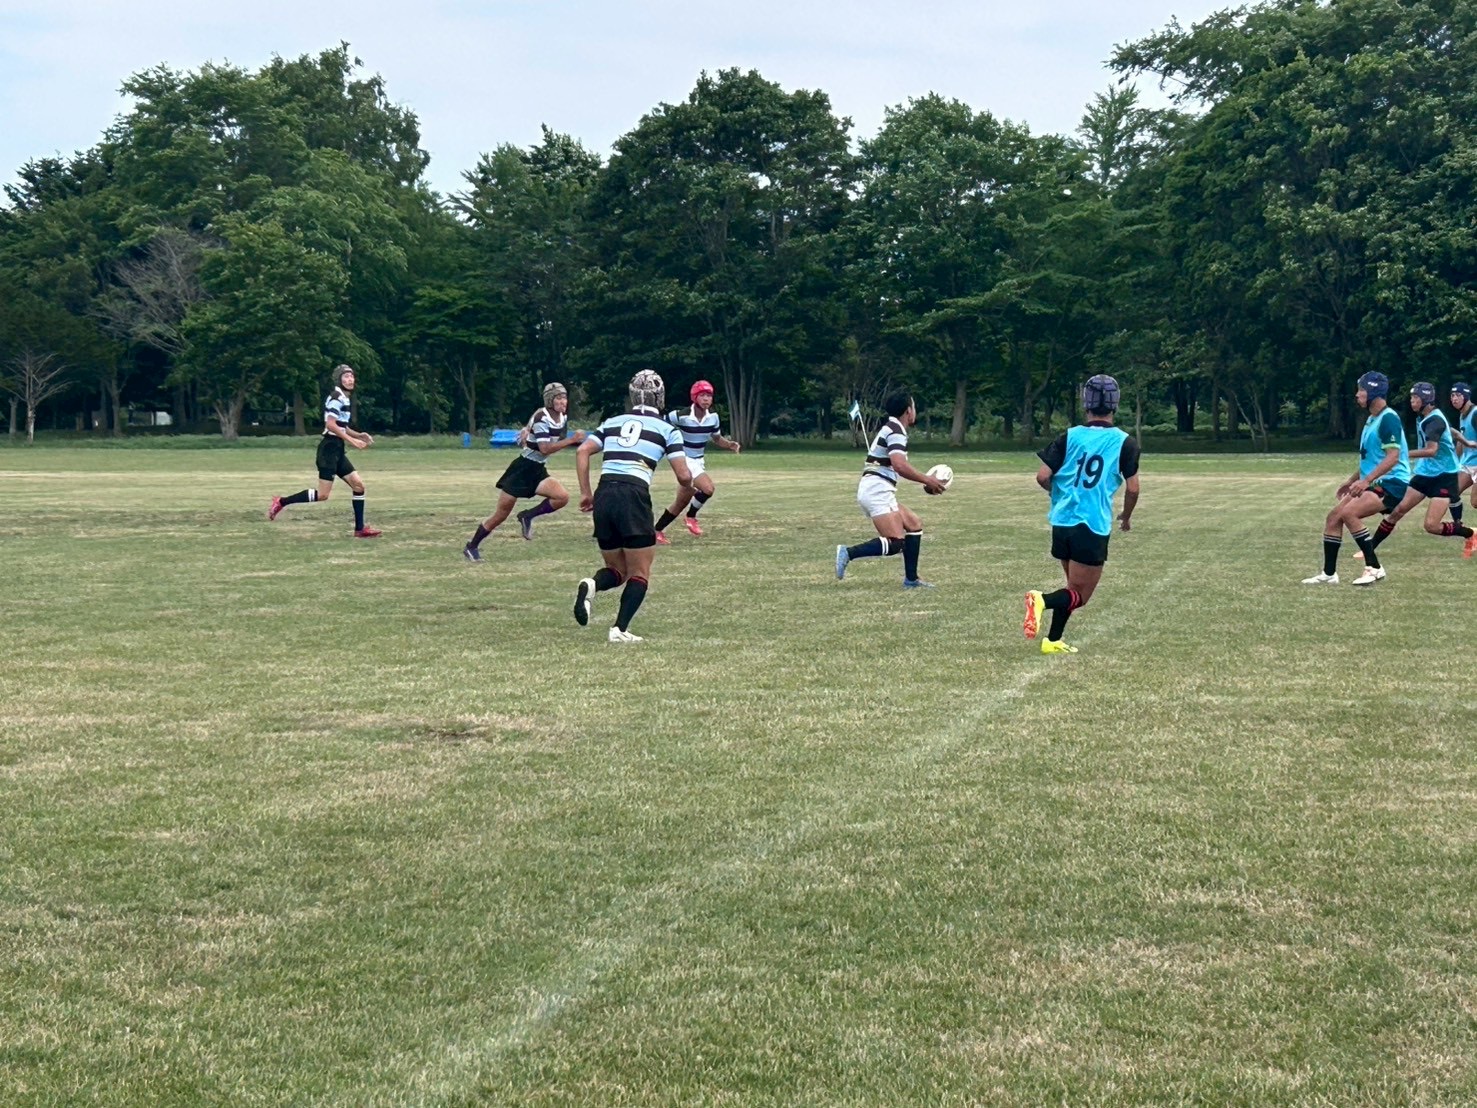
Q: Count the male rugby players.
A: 9